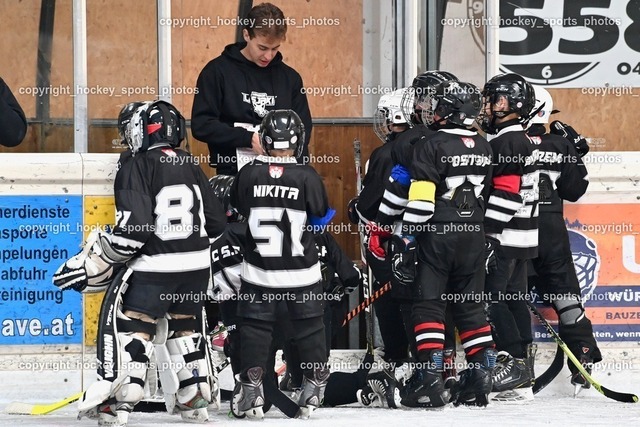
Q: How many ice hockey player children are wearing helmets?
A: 9